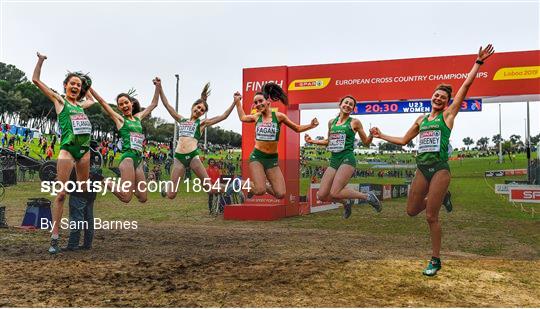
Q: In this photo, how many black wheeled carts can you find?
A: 1